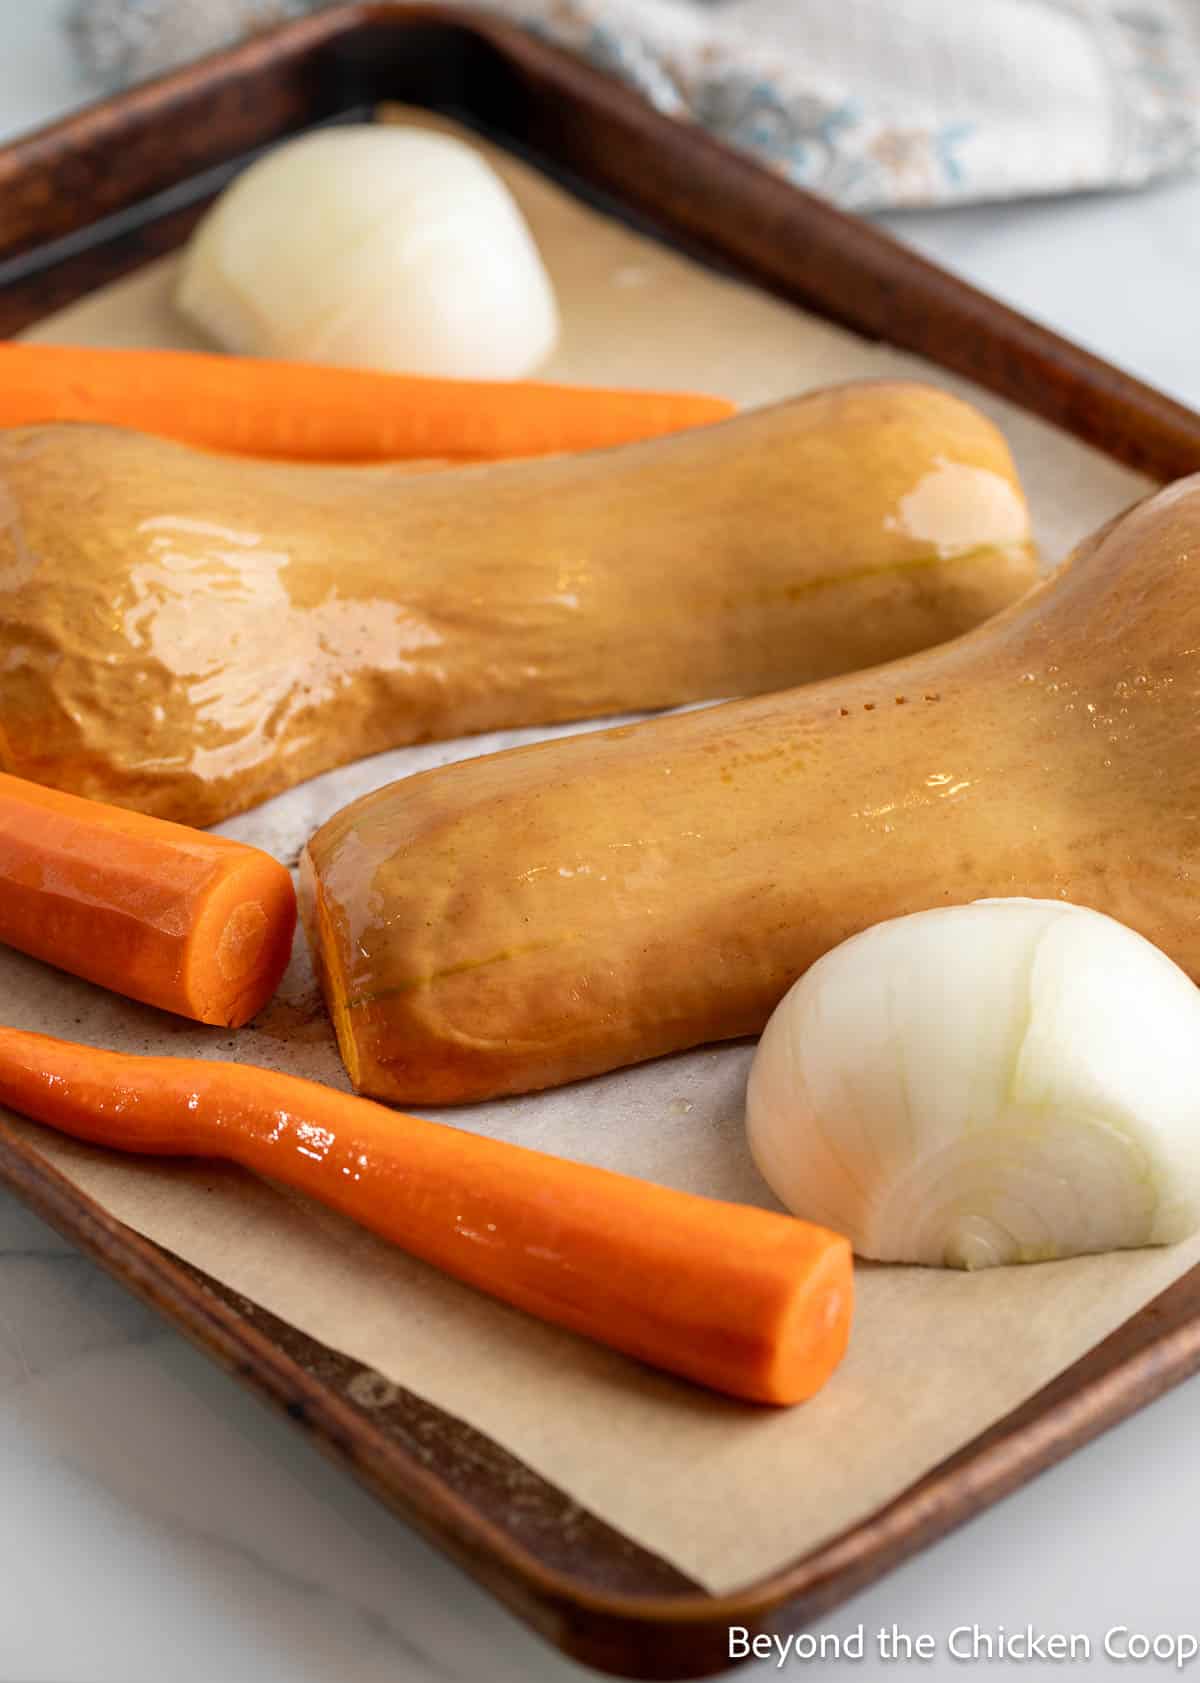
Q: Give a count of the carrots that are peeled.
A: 3